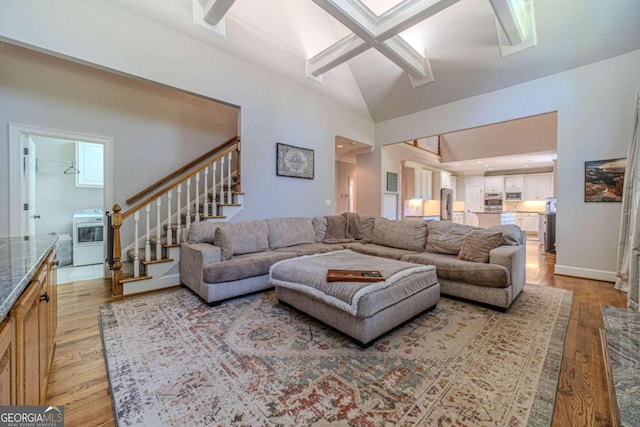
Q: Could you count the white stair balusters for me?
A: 11